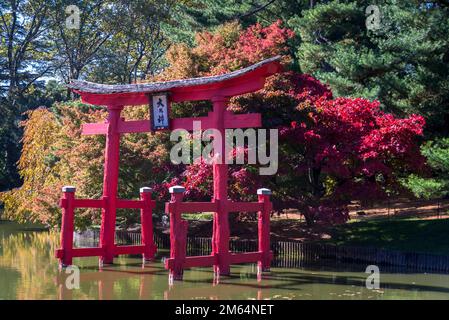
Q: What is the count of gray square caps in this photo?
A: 4